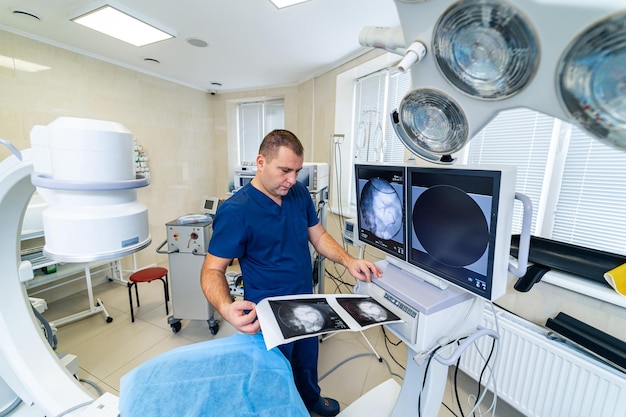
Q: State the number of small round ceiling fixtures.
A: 4